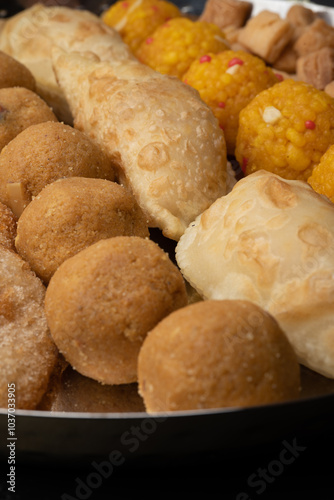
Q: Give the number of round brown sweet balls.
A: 6